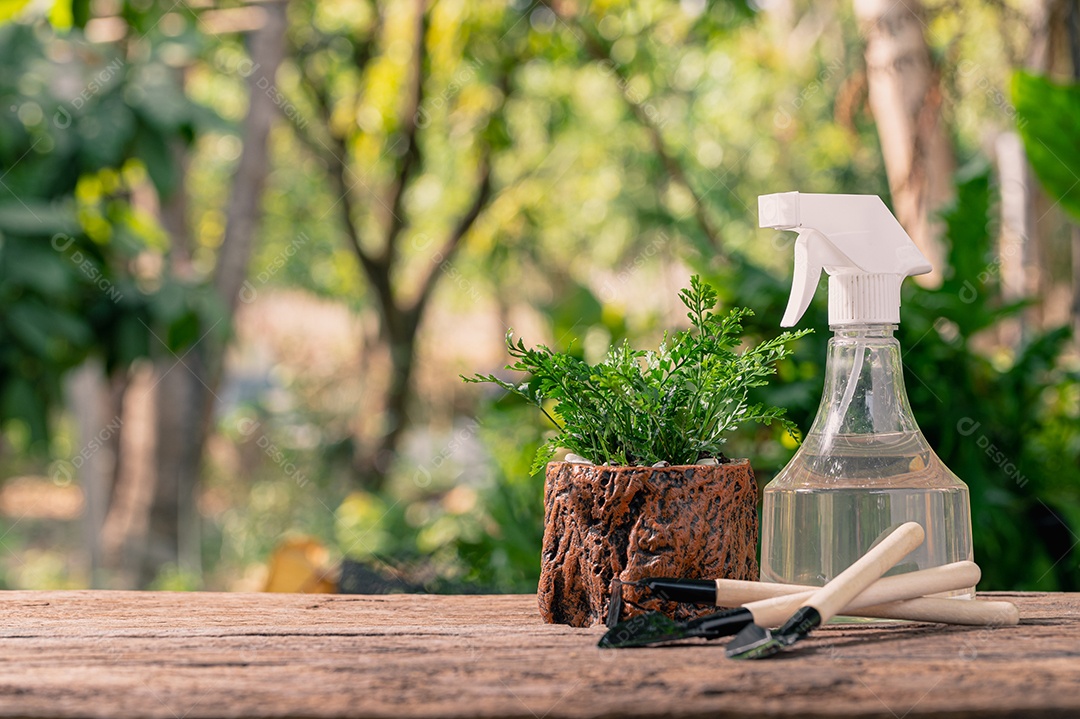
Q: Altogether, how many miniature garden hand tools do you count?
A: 3